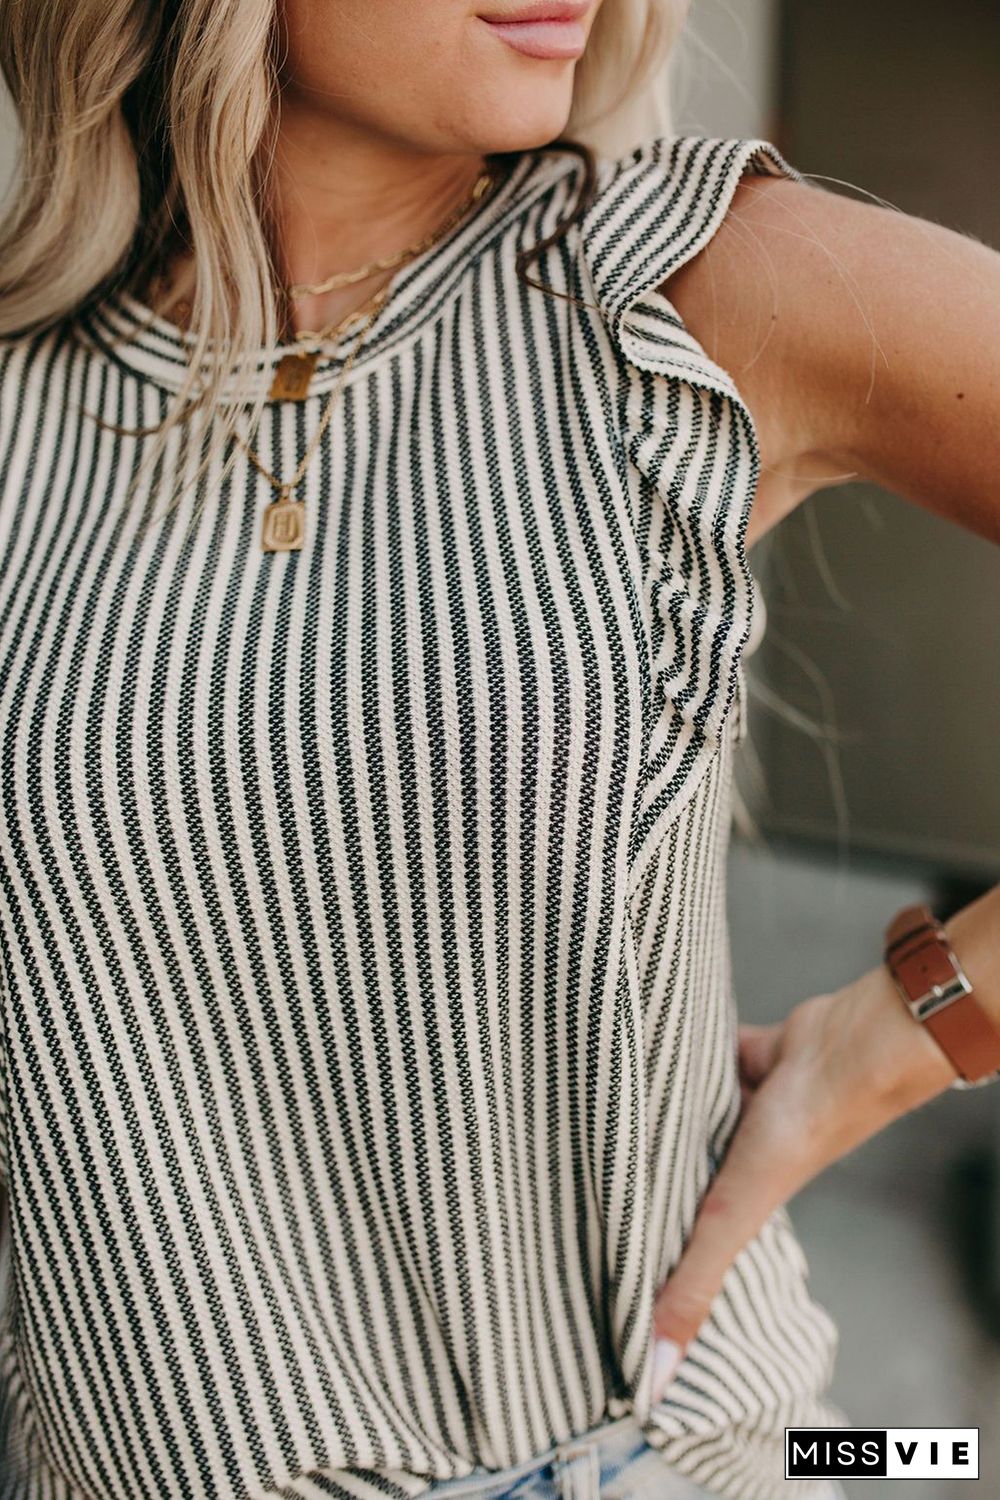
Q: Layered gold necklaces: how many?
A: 3